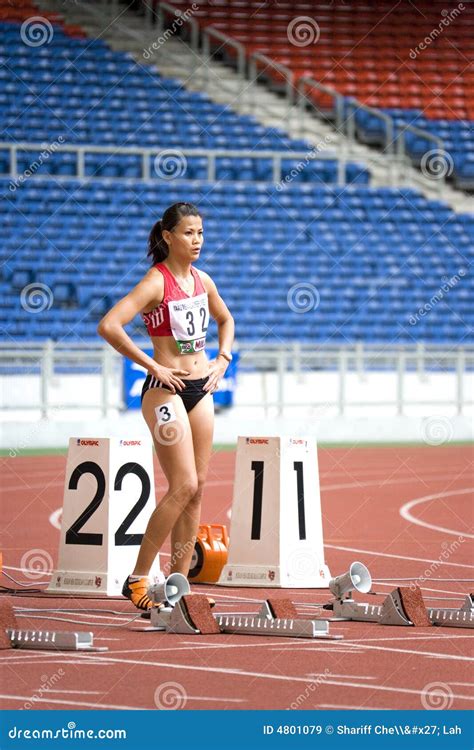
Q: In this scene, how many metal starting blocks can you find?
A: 3